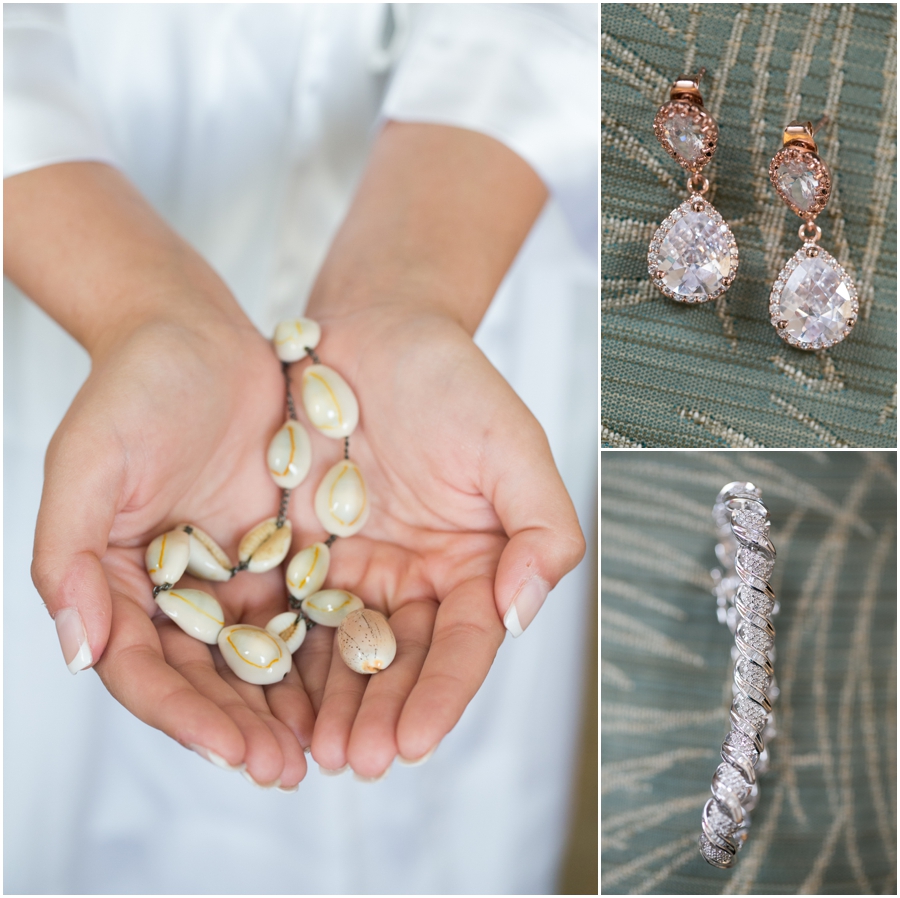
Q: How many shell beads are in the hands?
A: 13